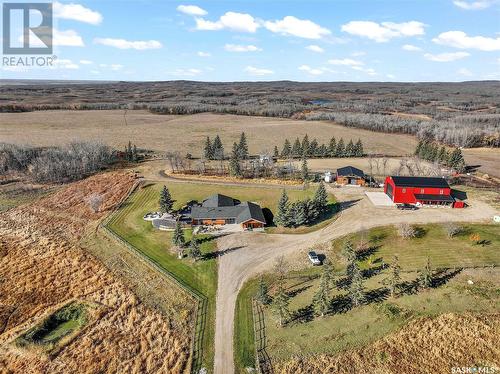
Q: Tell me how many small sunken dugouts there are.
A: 1